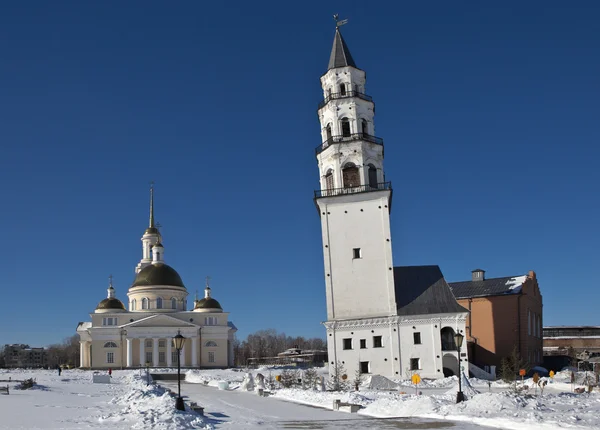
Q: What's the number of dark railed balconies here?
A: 3